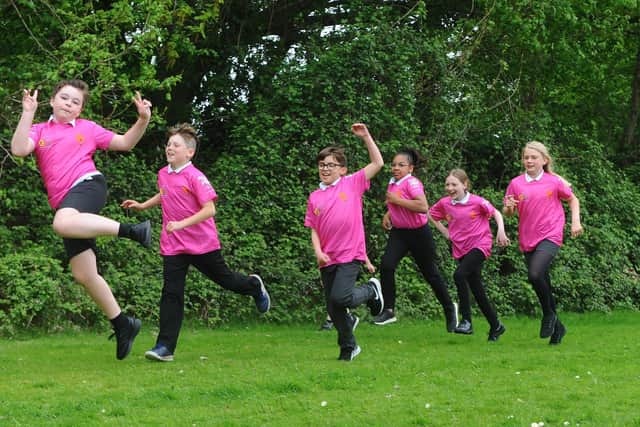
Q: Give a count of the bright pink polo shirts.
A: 6